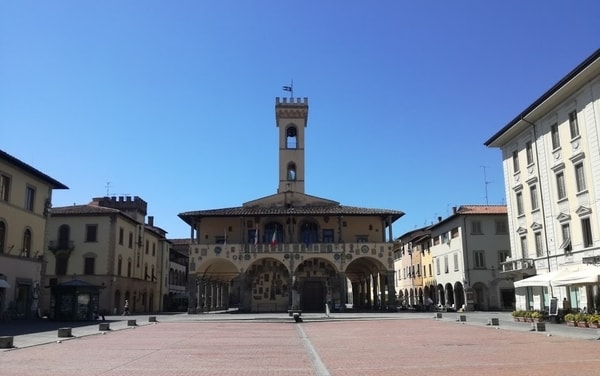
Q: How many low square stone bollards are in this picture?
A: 9